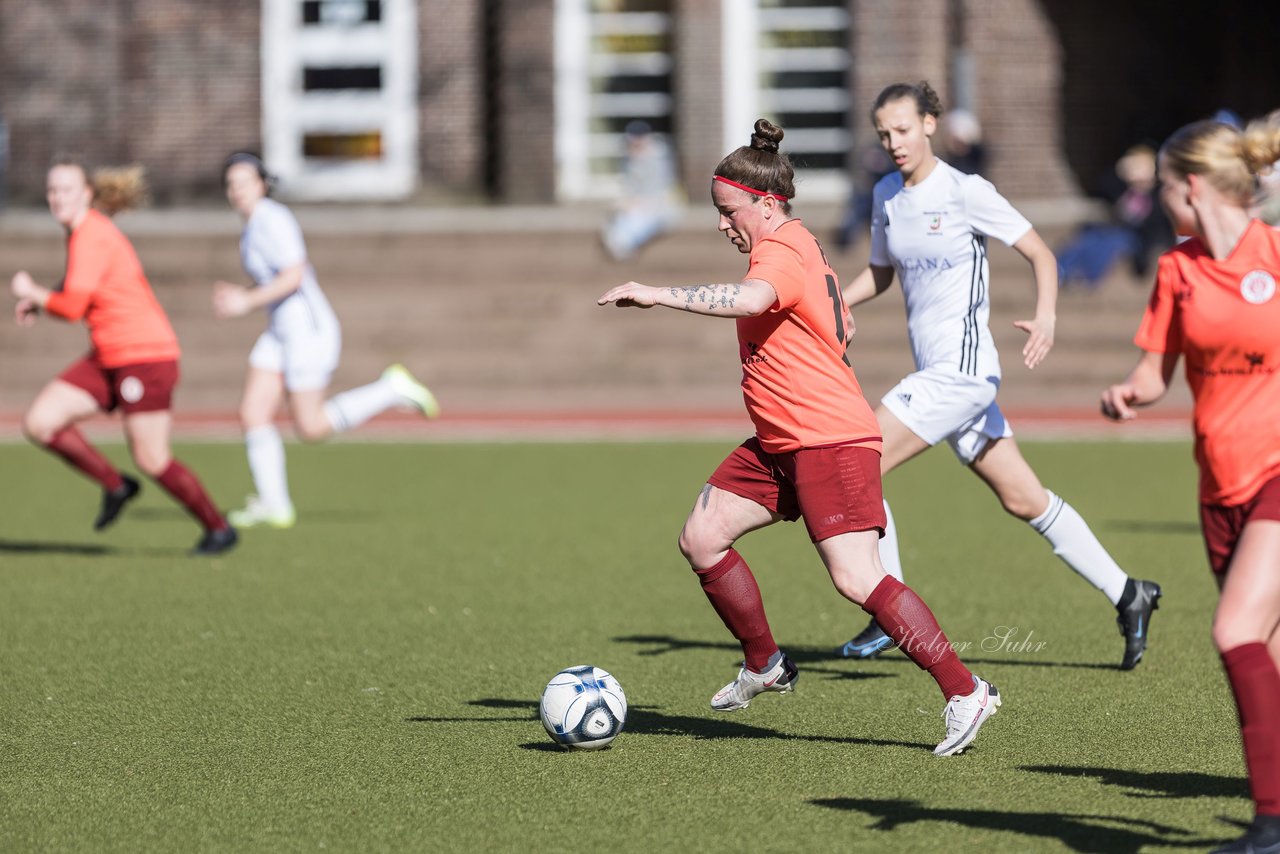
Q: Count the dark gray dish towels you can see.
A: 0